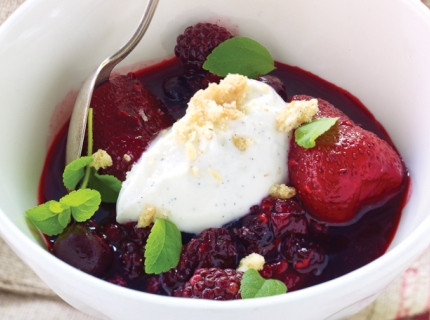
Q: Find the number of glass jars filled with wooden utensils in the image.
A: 0